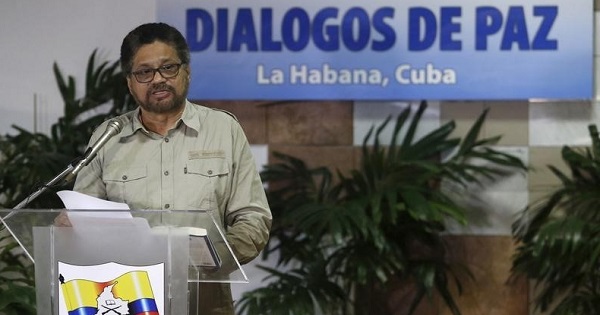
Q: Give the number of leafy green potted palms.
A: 3